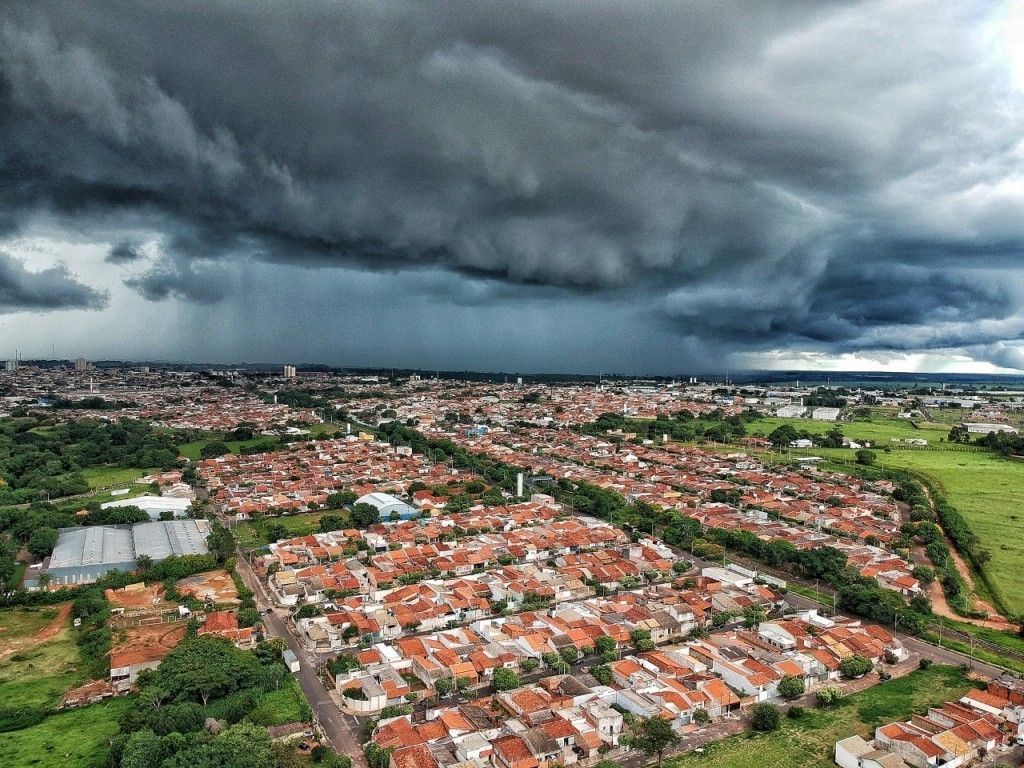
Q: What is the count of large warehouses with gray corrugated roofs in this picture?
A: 2